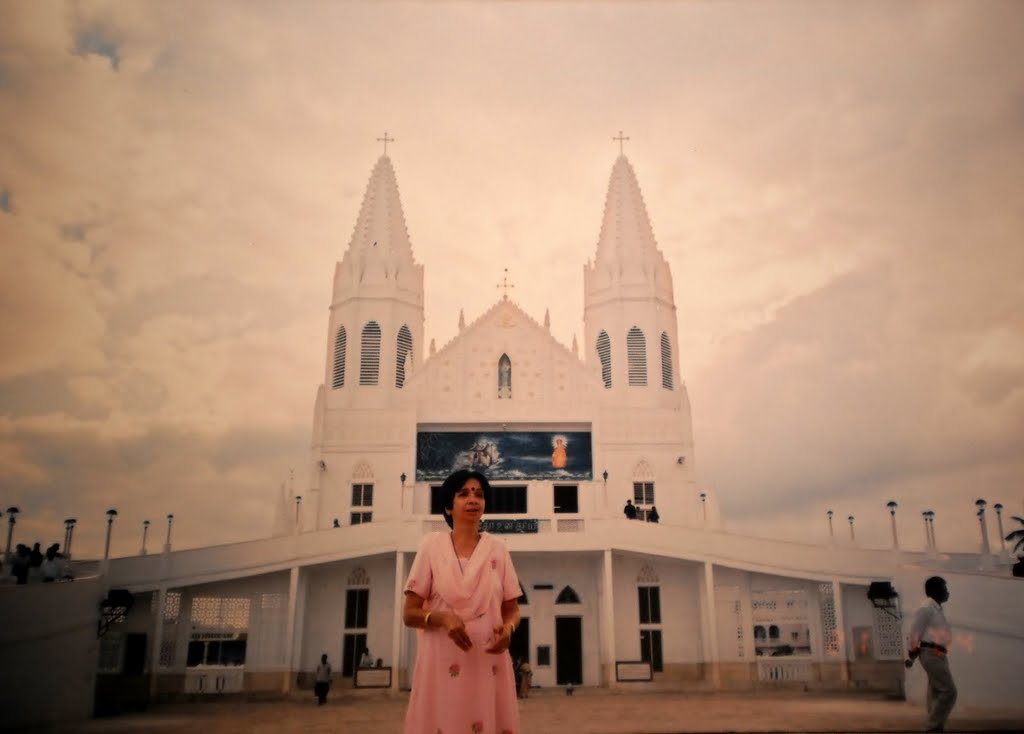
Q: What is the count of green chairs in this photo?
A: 0